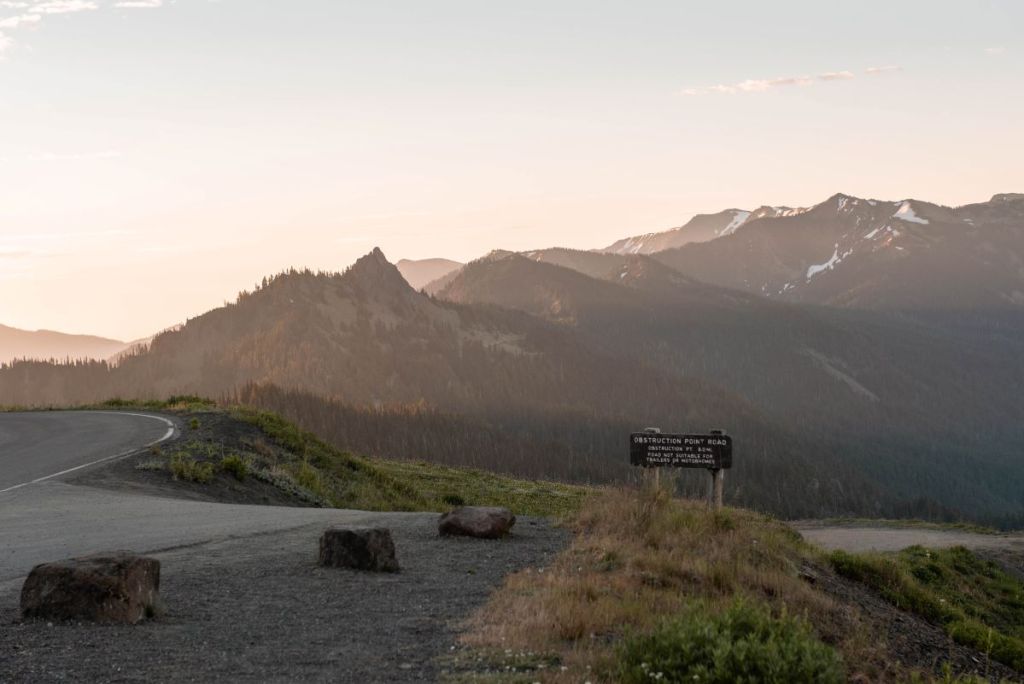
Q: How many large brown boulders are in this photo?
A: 3